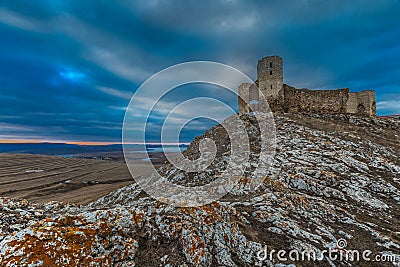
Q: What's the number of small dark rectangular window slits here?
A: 3